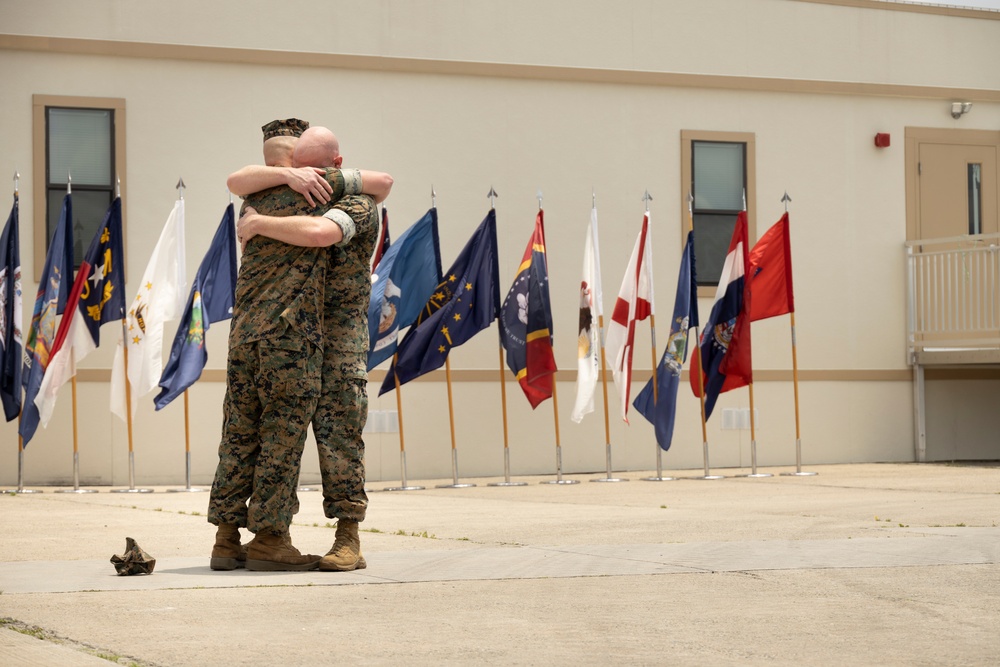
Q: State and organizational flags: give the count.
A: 14